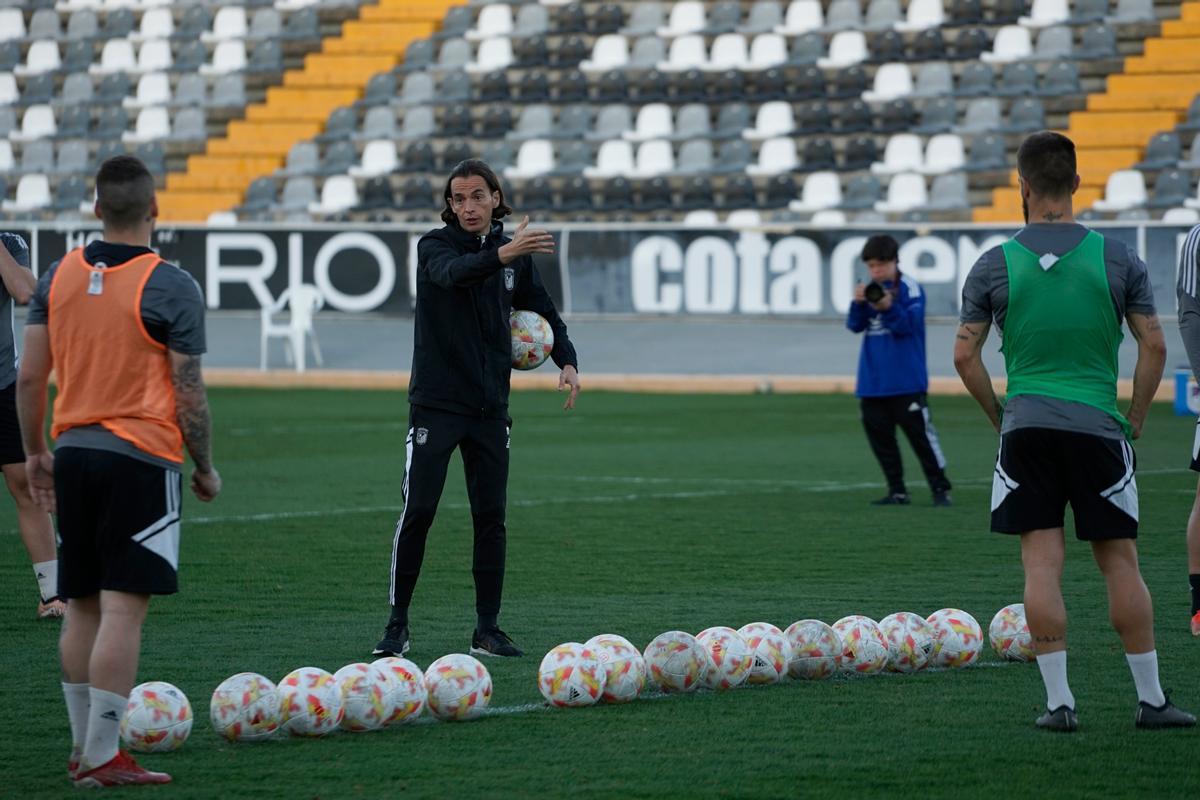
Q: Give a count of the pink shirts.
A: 0